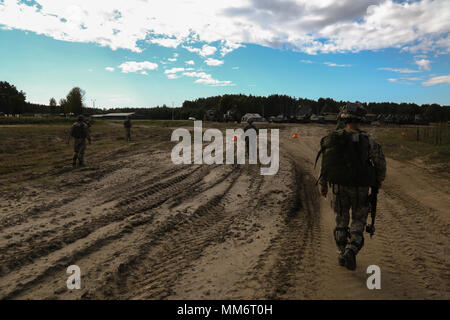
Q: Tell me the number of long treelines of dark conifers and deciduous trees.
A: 1